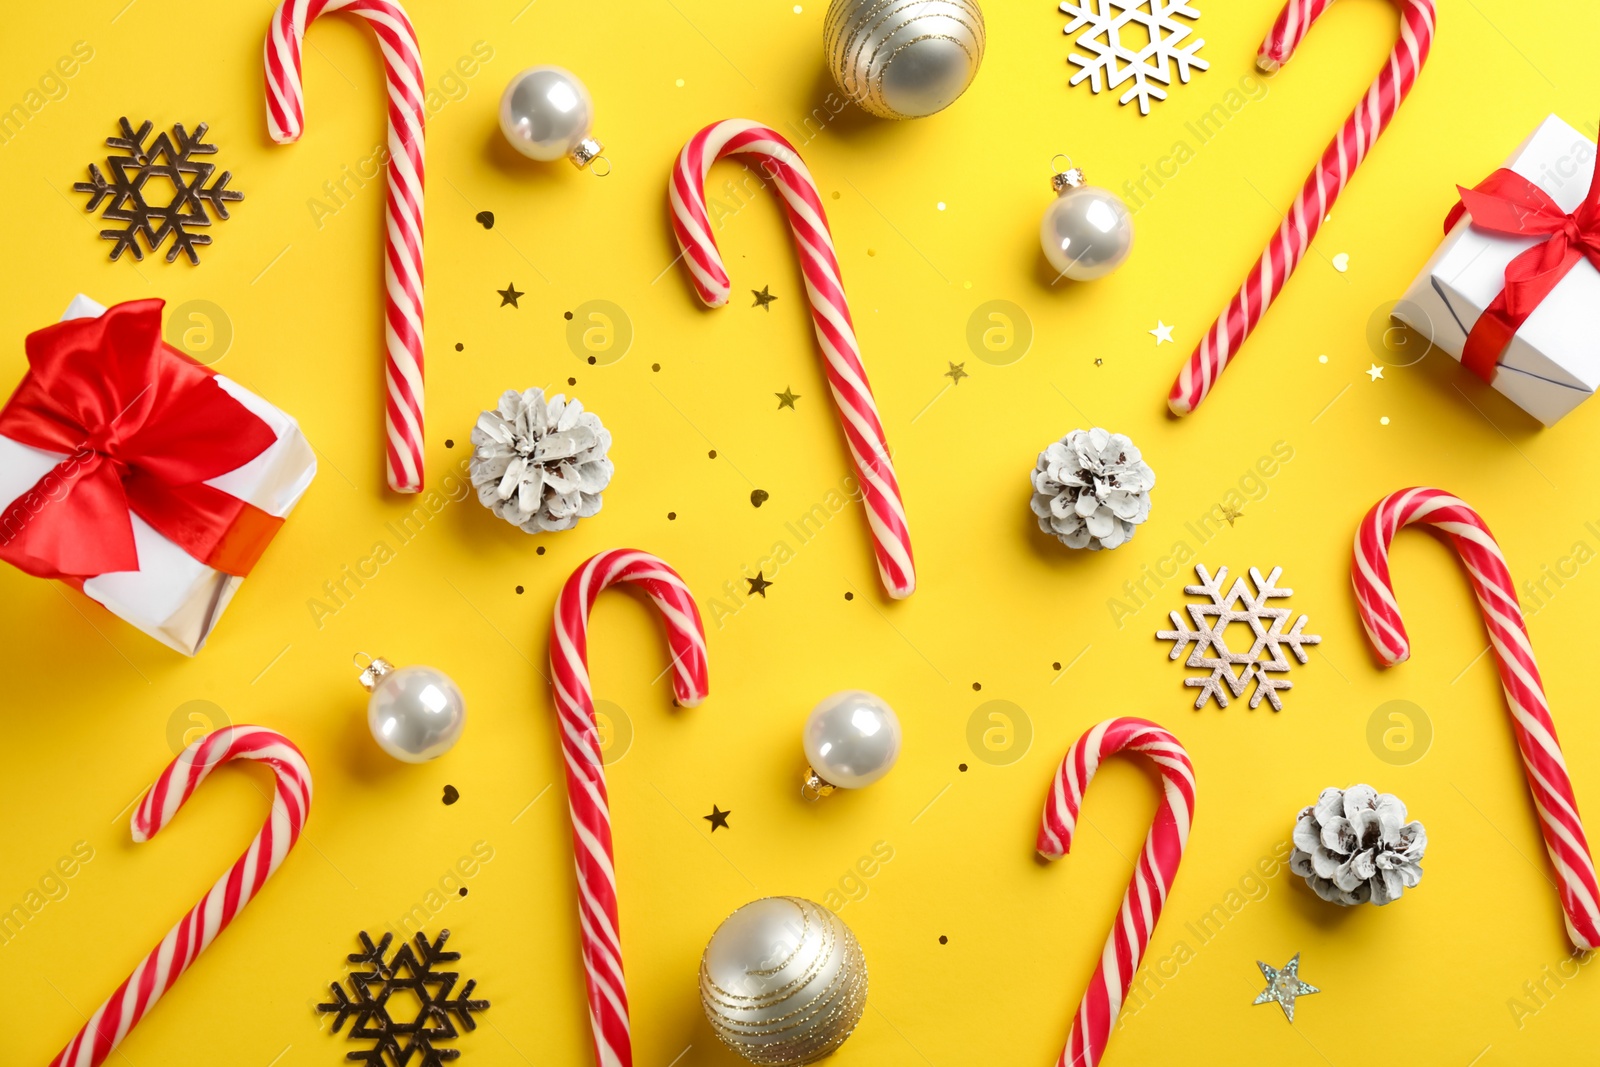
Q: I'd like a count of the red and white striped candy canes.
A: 7